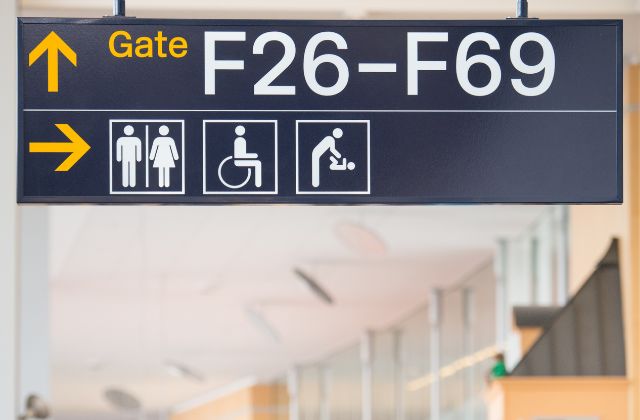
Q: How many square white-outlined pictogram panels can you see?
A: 3